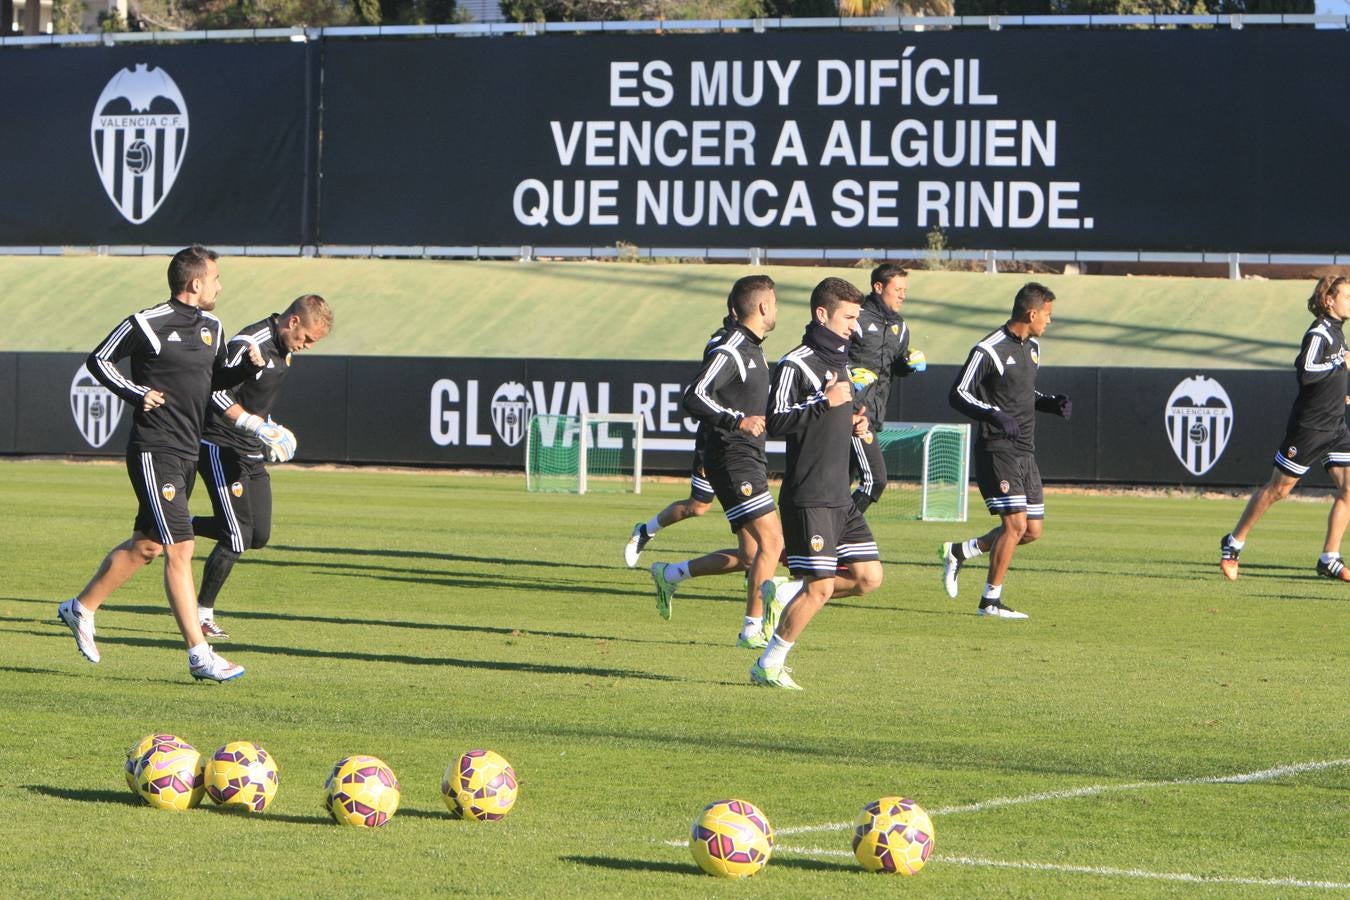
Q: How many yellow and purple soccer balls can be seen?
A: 7